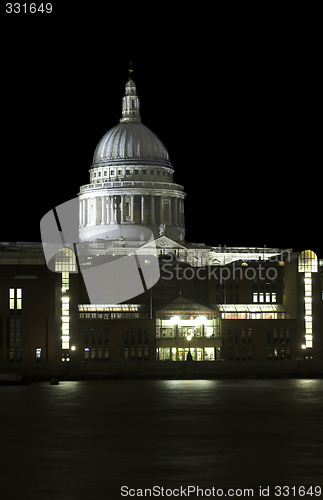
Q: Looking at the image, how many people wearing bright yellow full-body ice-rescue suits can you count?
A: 0